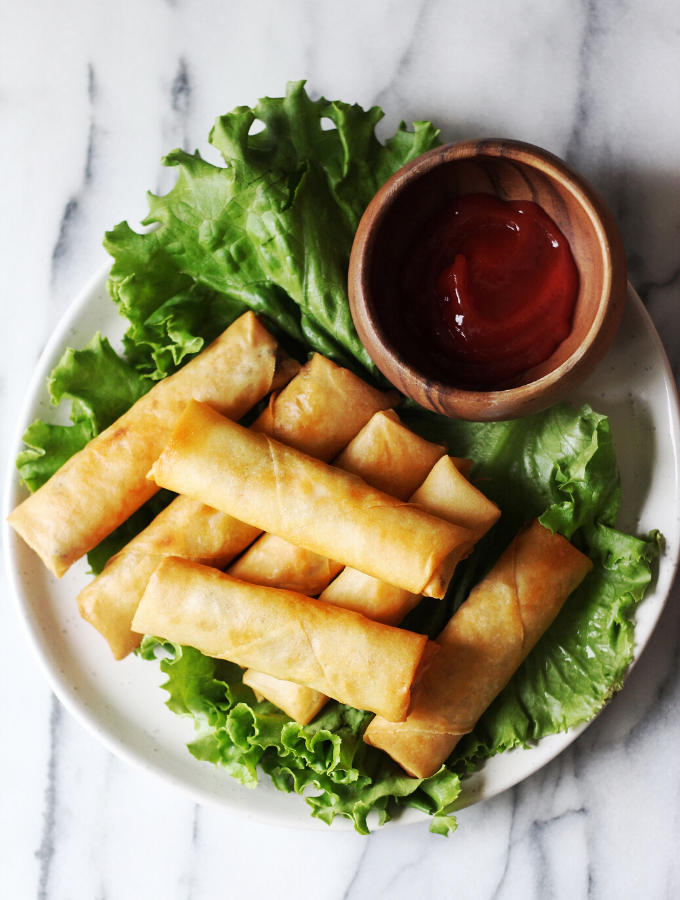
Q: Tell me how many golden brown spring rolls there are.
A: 7